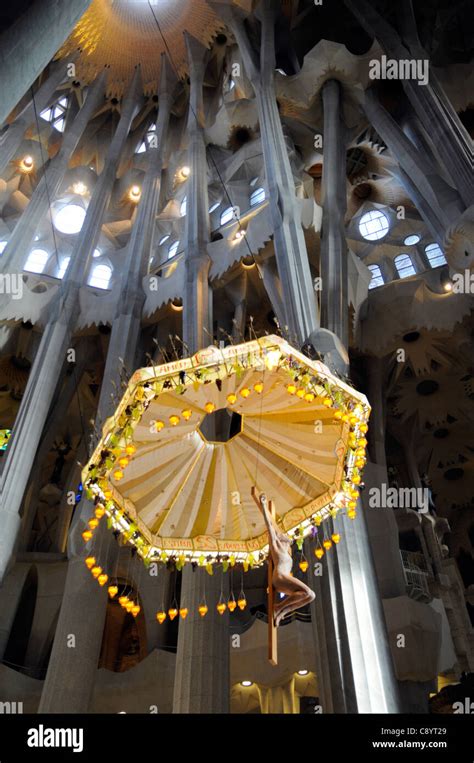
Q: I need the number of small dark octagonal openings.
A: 1